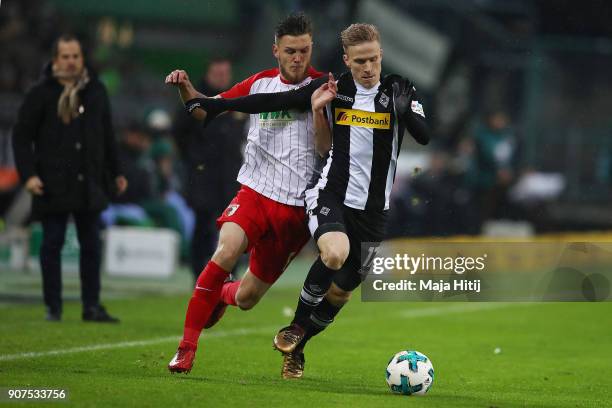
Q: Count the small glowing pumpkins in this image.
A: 0